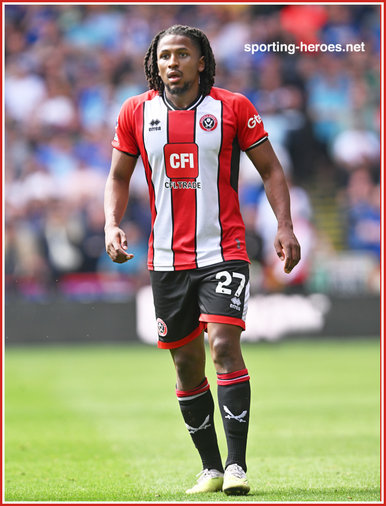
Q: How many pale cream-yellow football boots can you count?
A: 2